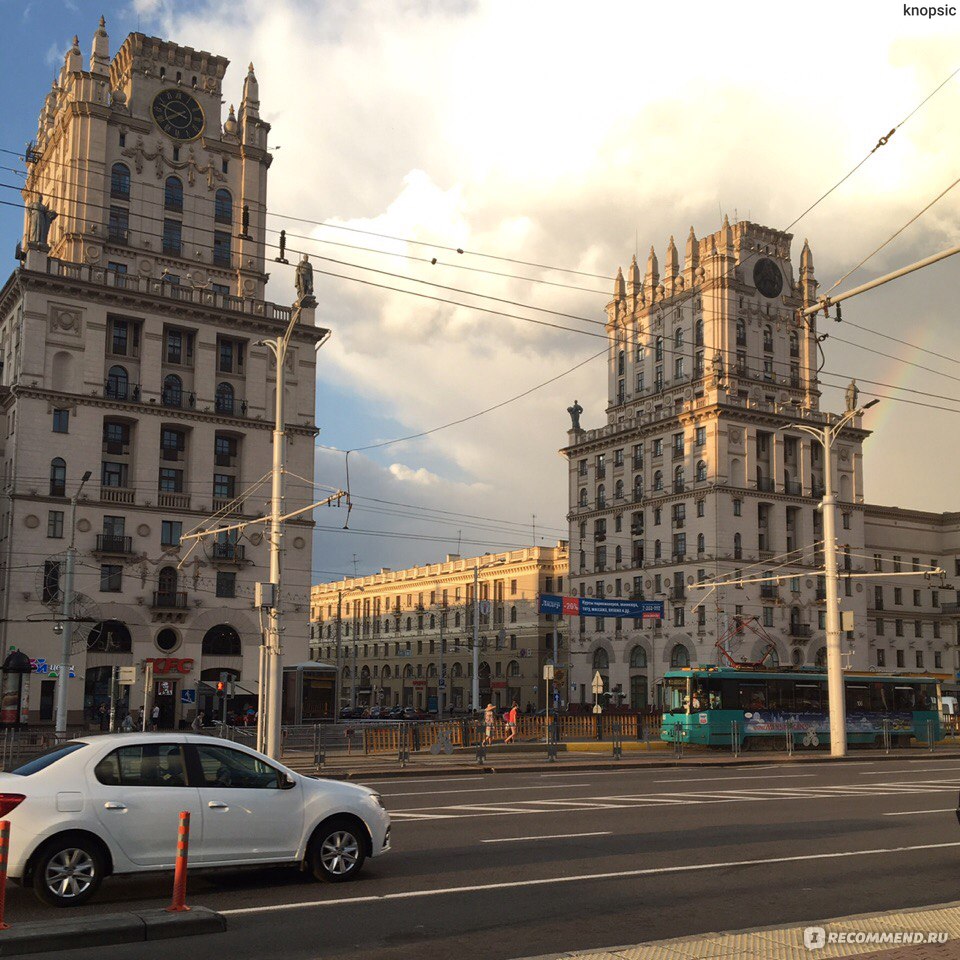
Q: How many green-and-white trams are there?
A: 1